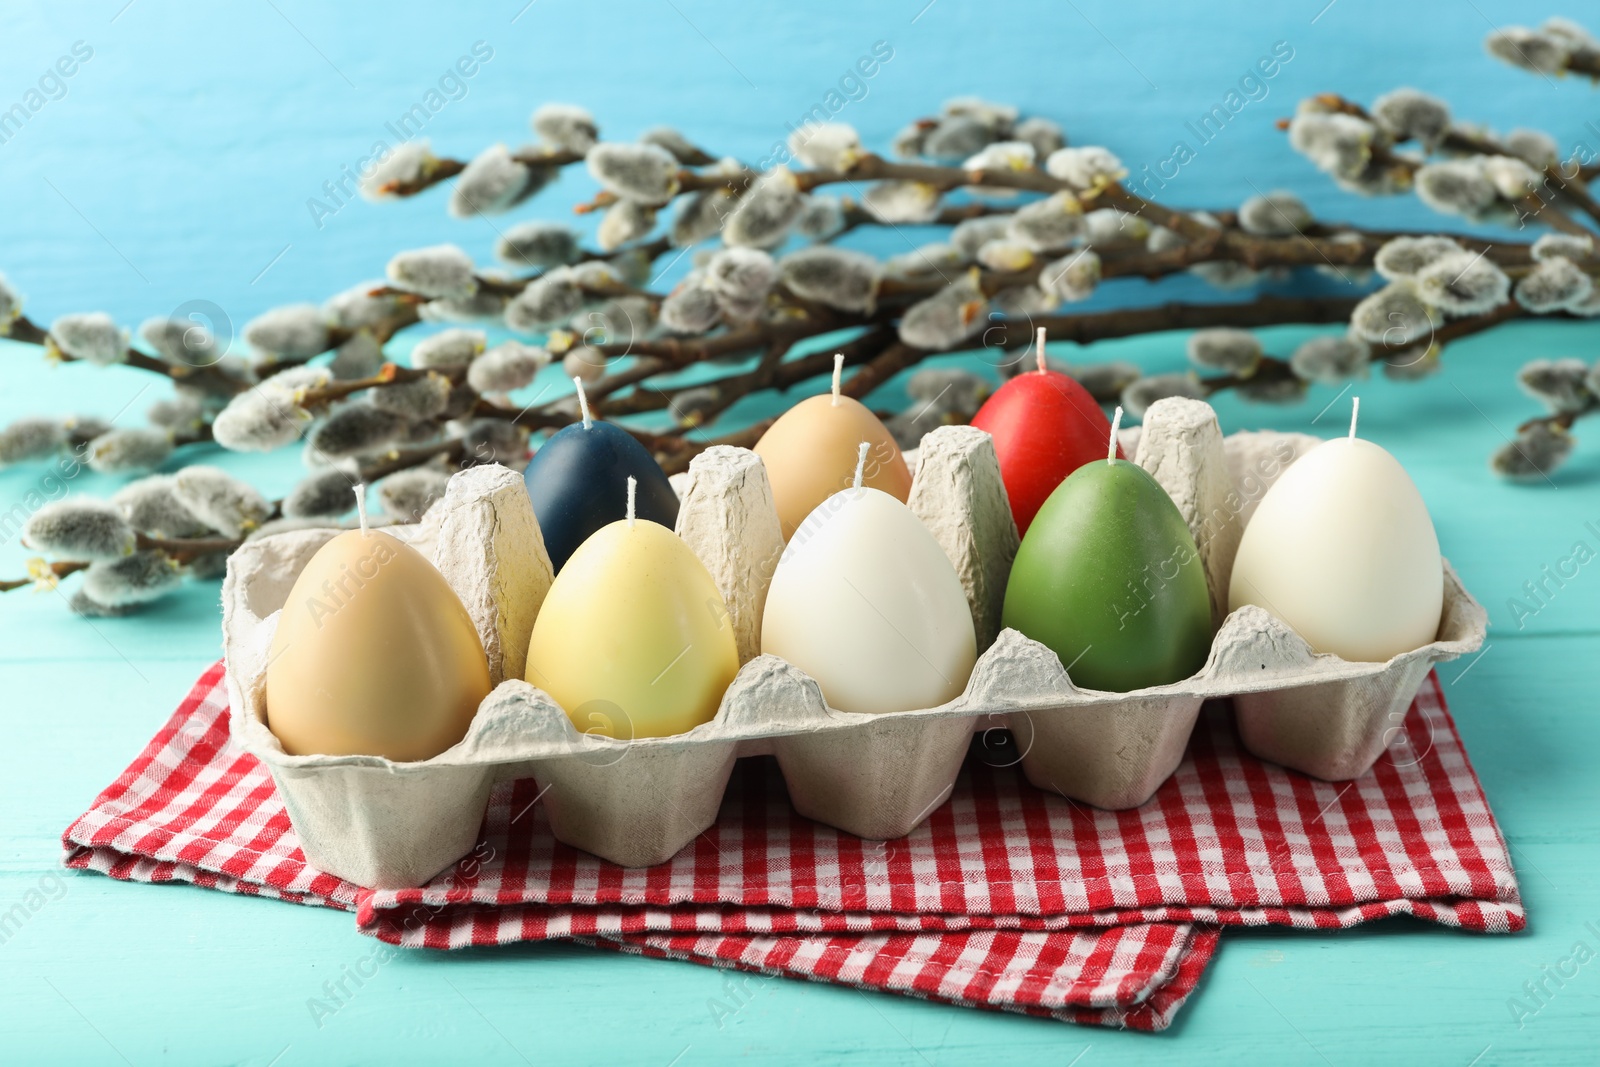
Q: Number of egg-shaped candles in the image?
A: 8